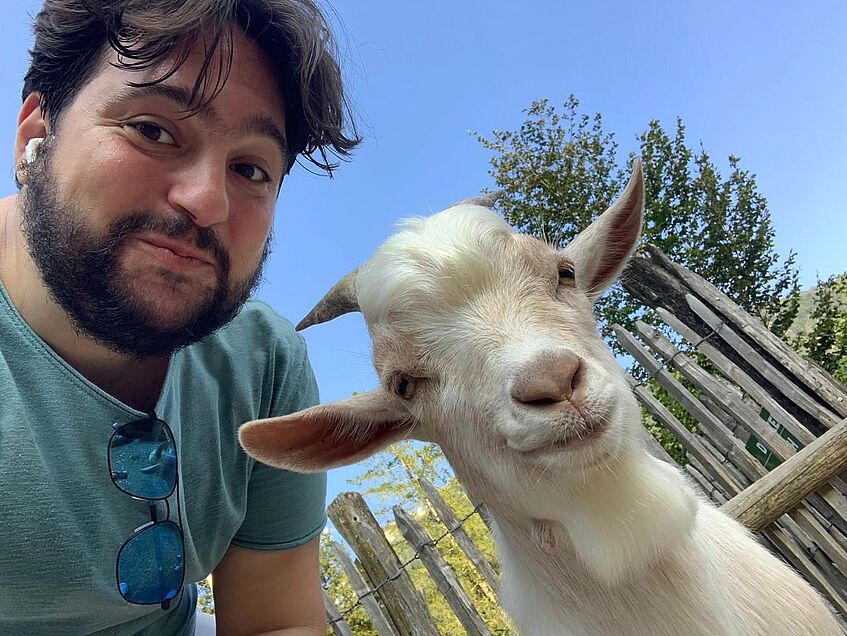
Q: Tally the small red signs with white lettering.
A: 0